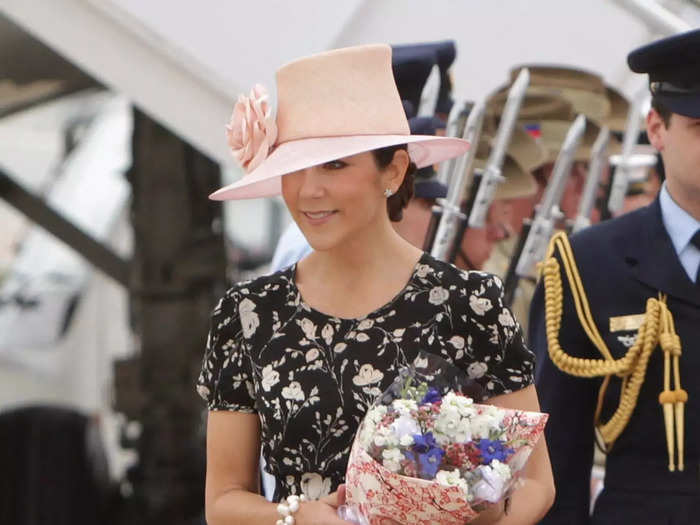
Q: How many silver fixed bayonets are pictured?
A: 7